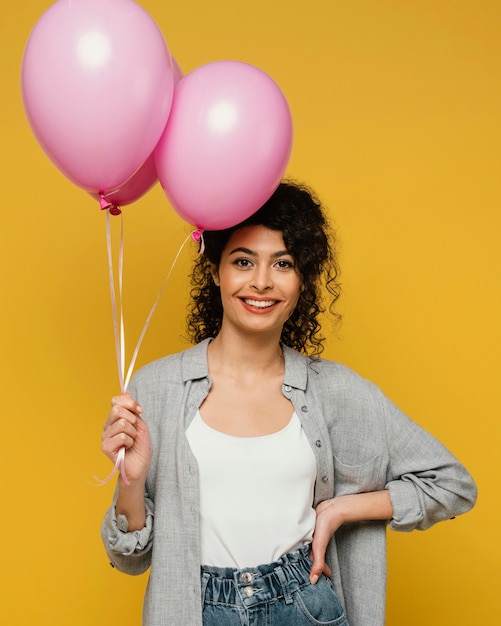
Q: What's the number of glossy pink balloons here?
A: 3